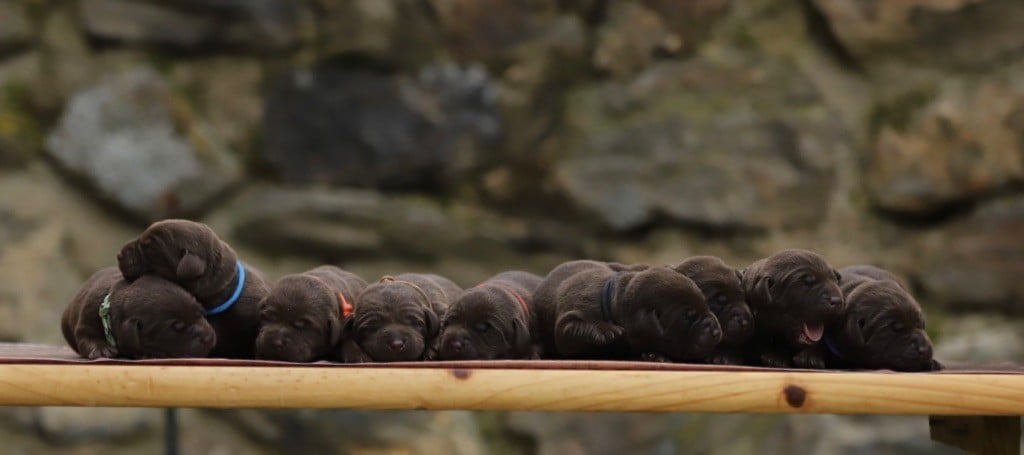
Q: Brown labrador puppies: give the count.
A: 9